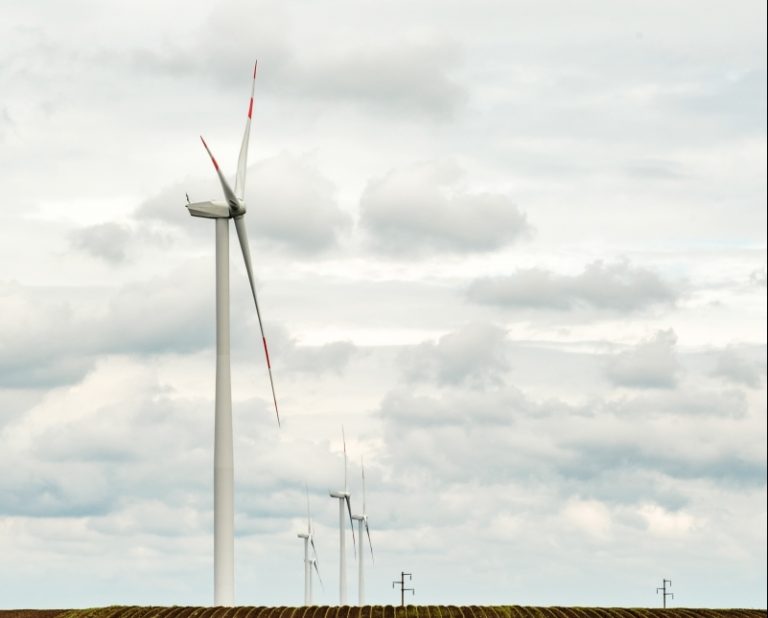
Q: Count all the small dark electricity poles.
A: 2